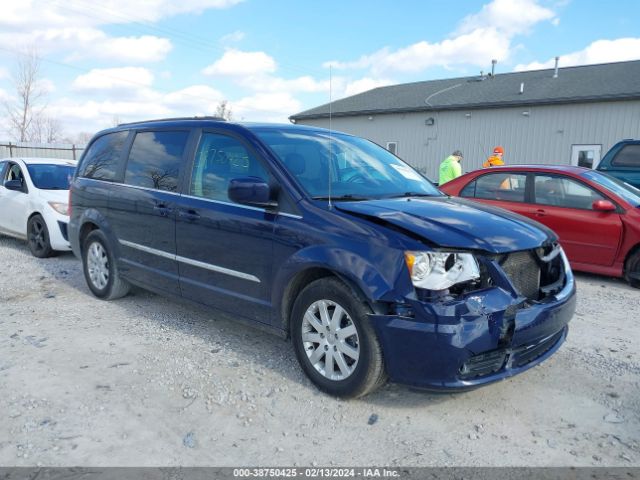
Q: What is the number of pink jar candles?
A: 0